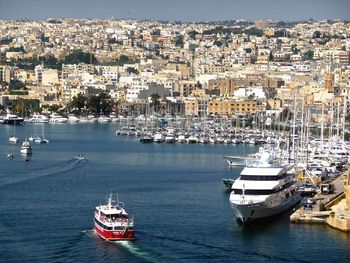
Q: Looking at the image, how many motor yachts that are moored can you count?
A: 1